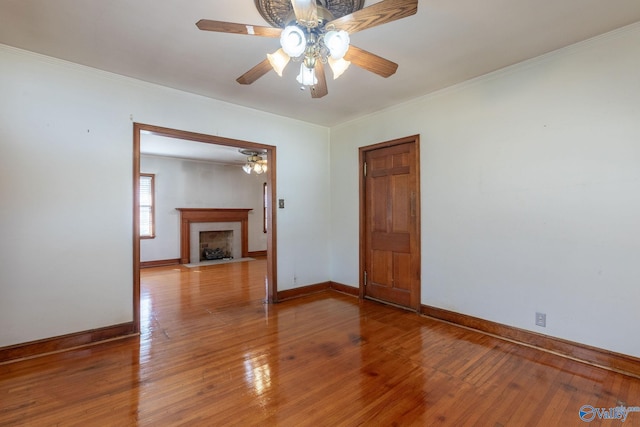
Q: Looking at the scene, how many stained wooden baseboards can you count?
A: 6